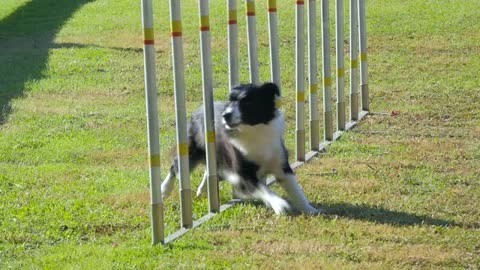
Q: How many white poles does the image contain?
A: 12